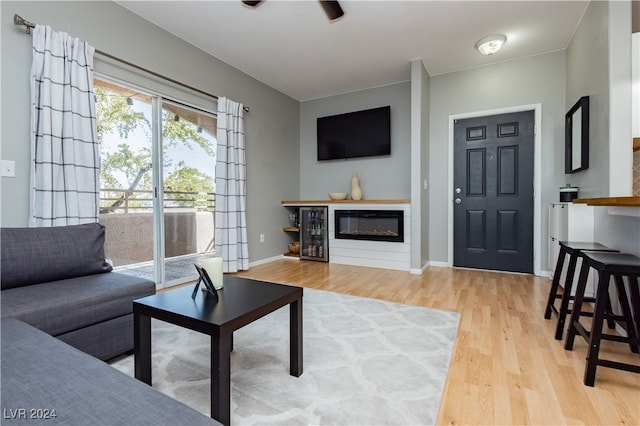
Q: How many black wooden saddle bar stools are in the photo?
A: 2